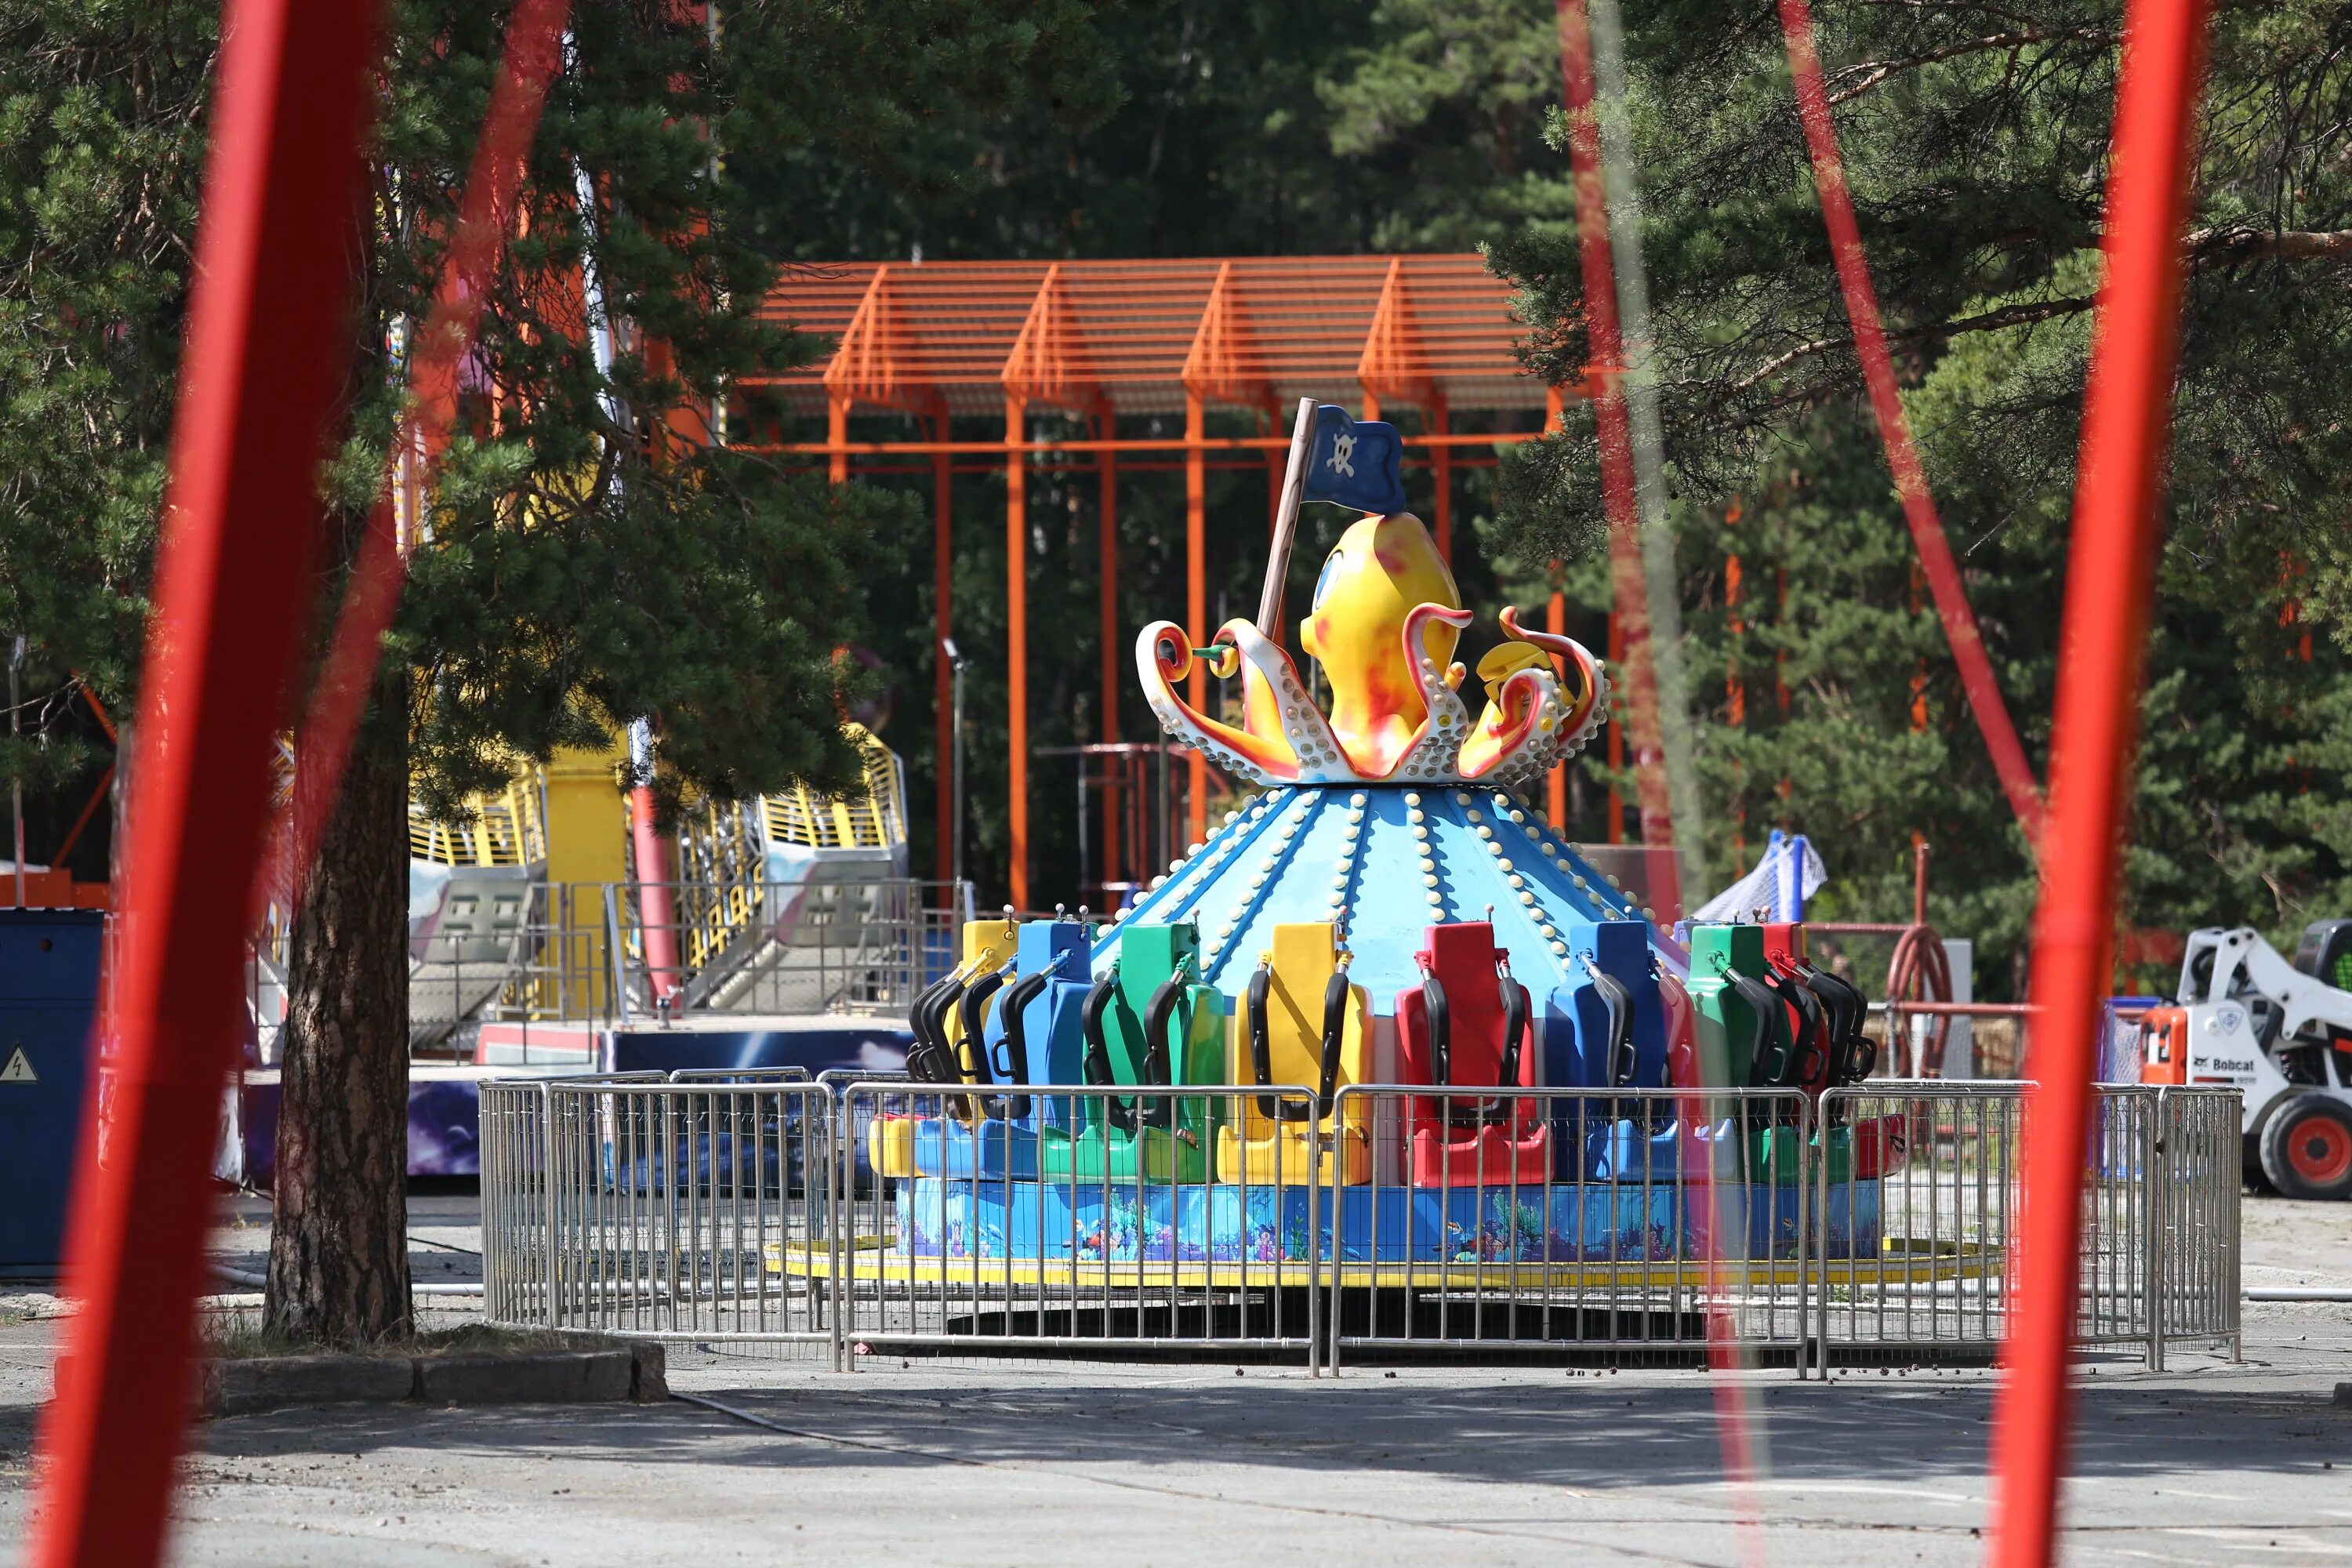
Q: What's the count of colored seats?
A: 8